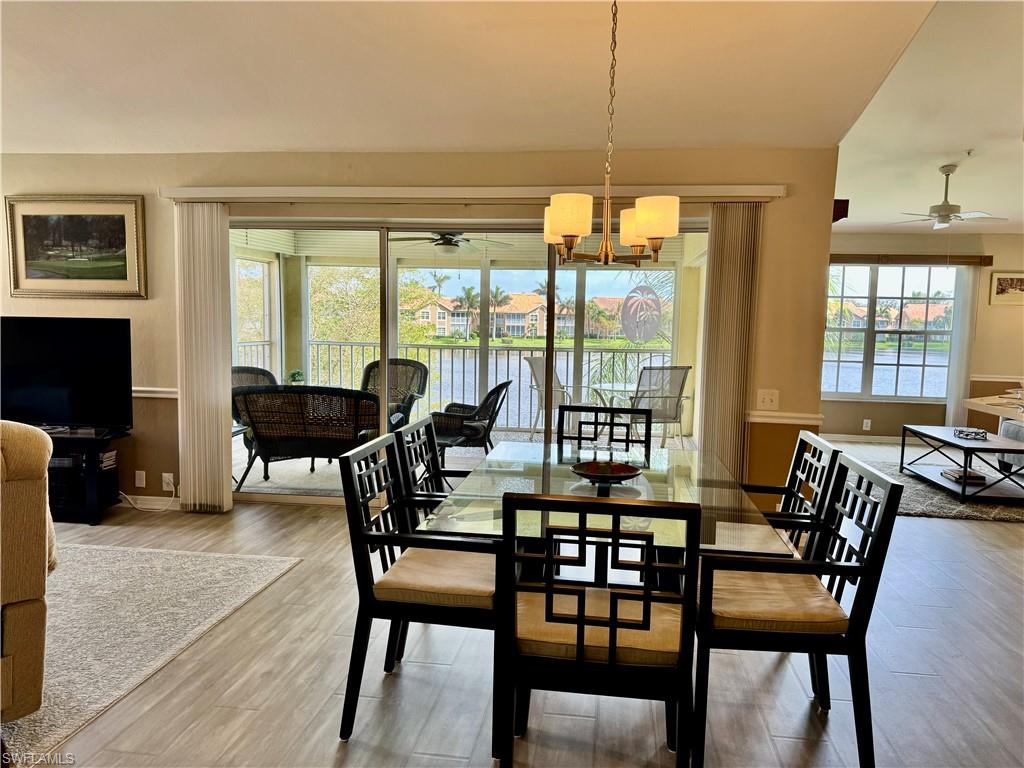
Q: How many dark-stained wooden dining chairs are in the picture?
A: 6